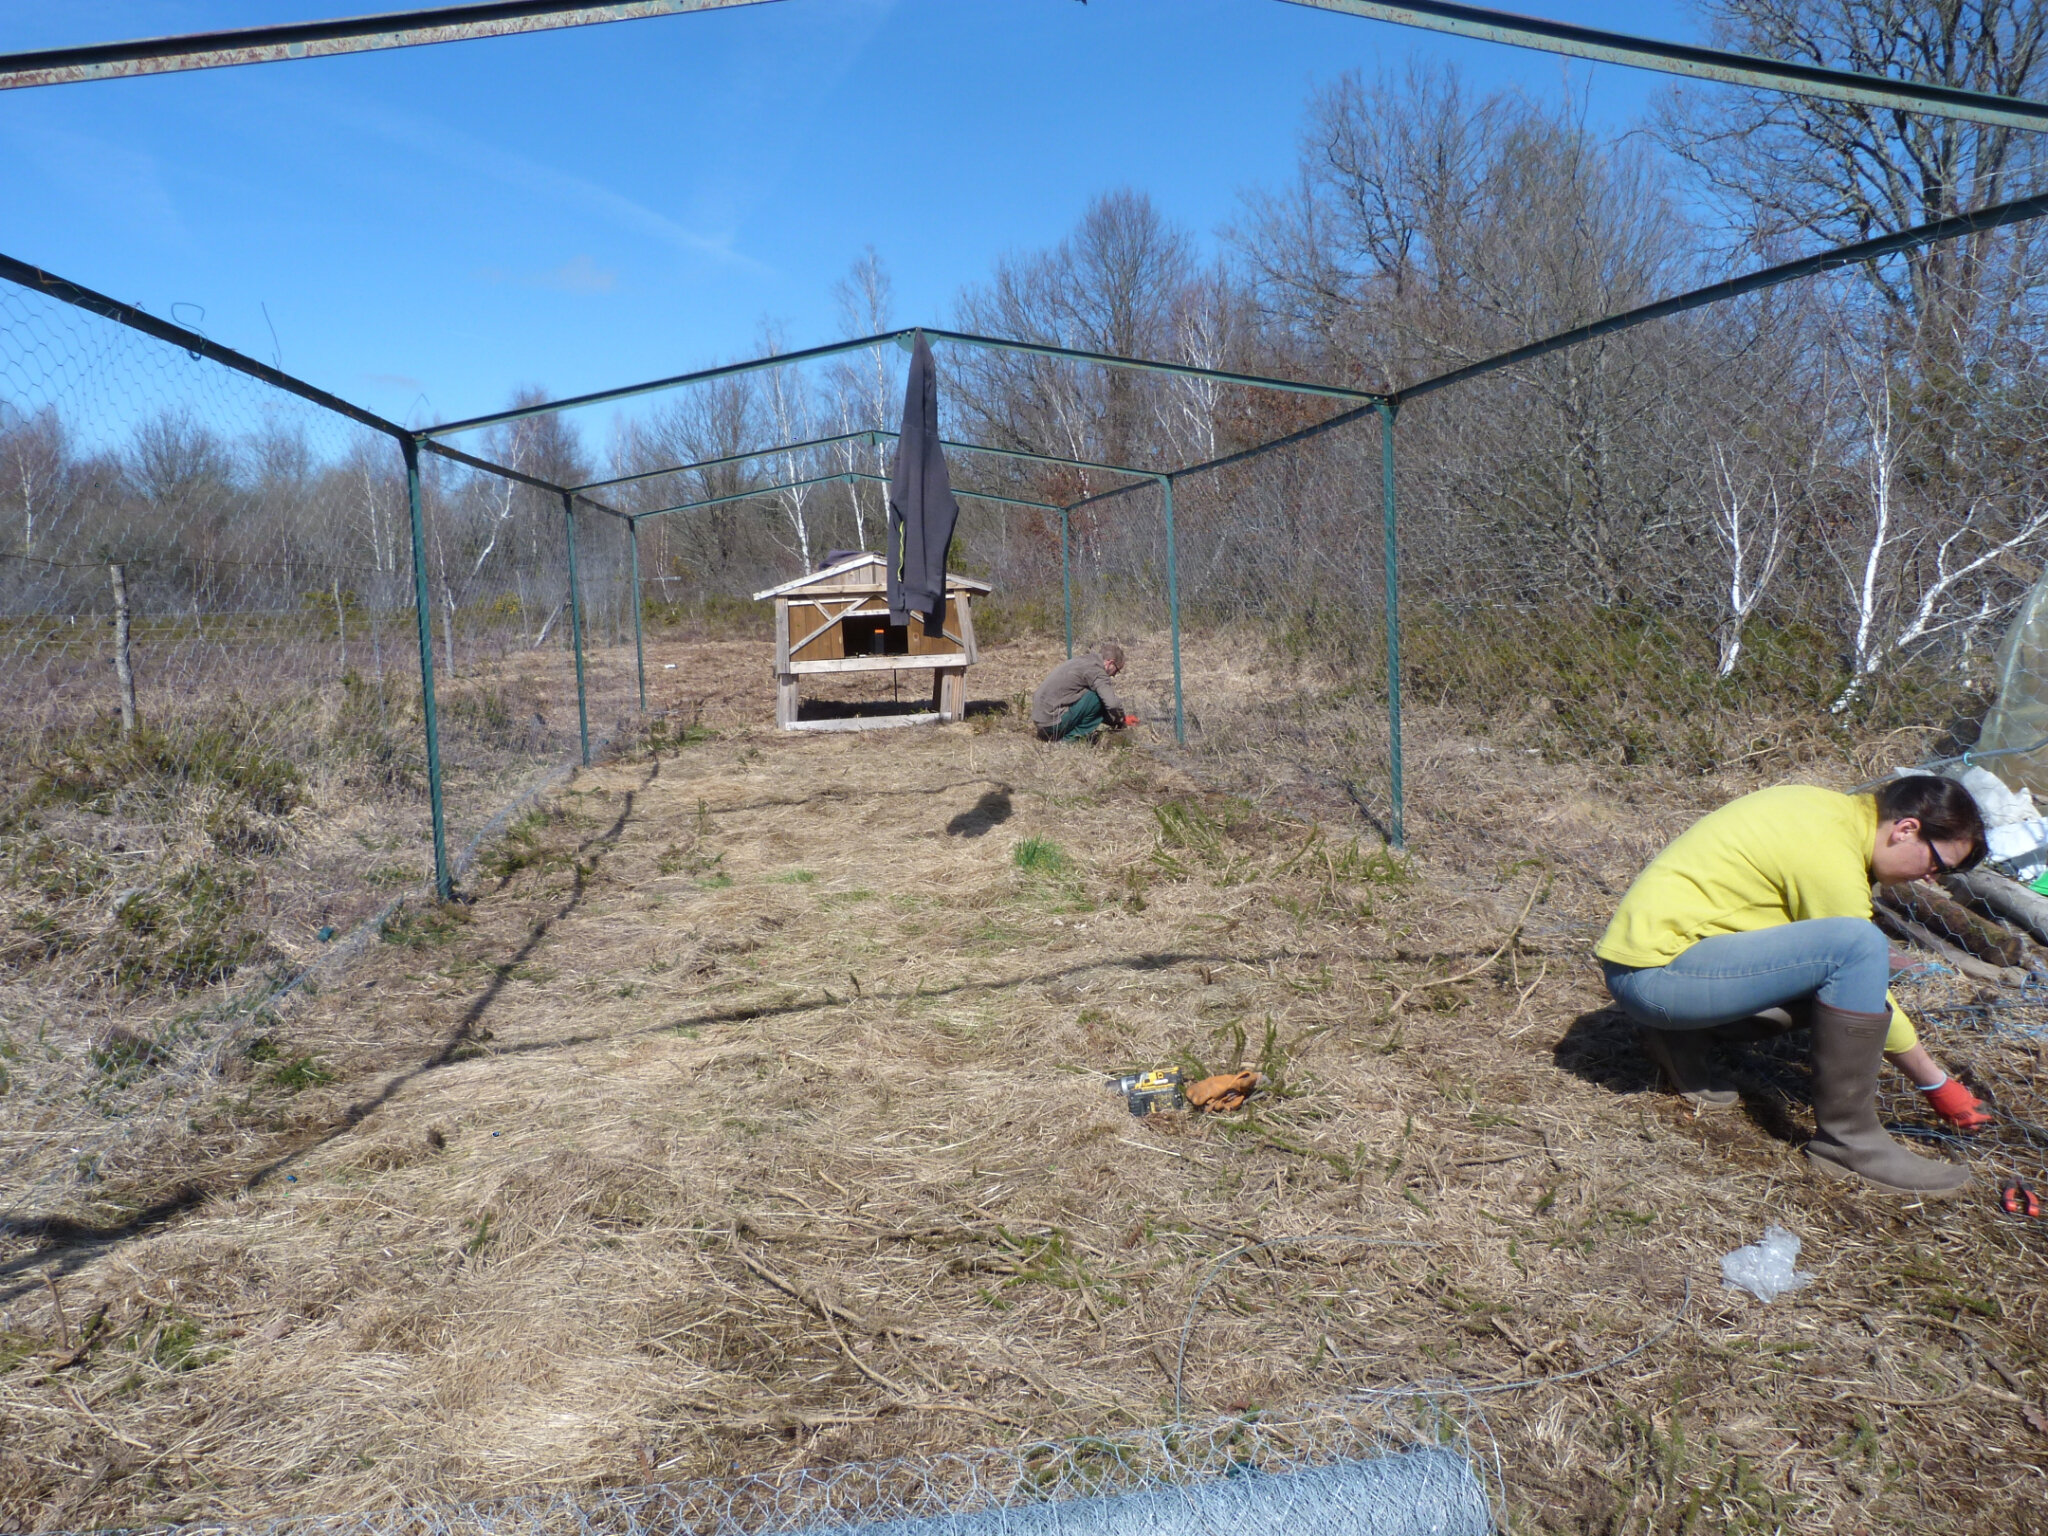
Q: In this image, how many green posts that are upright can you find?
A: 6